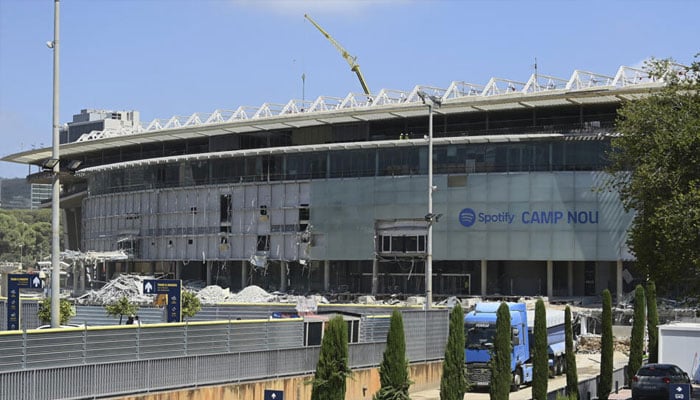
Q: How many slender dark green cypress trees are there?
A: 9